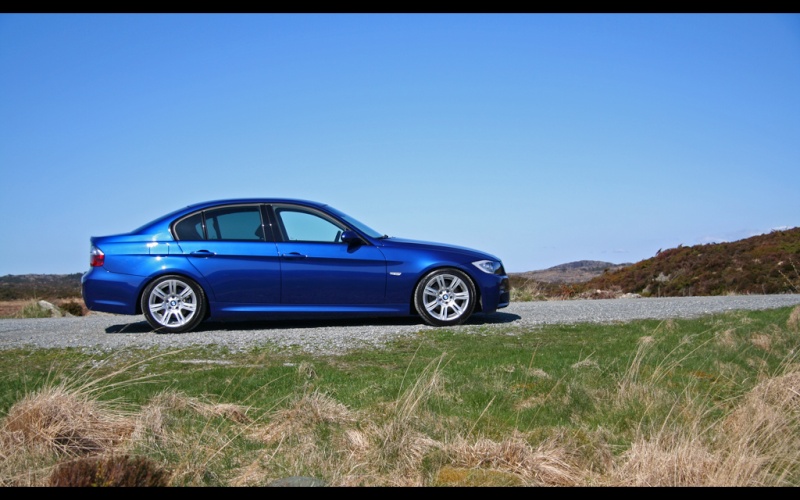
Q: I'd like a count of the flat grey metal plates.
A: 0